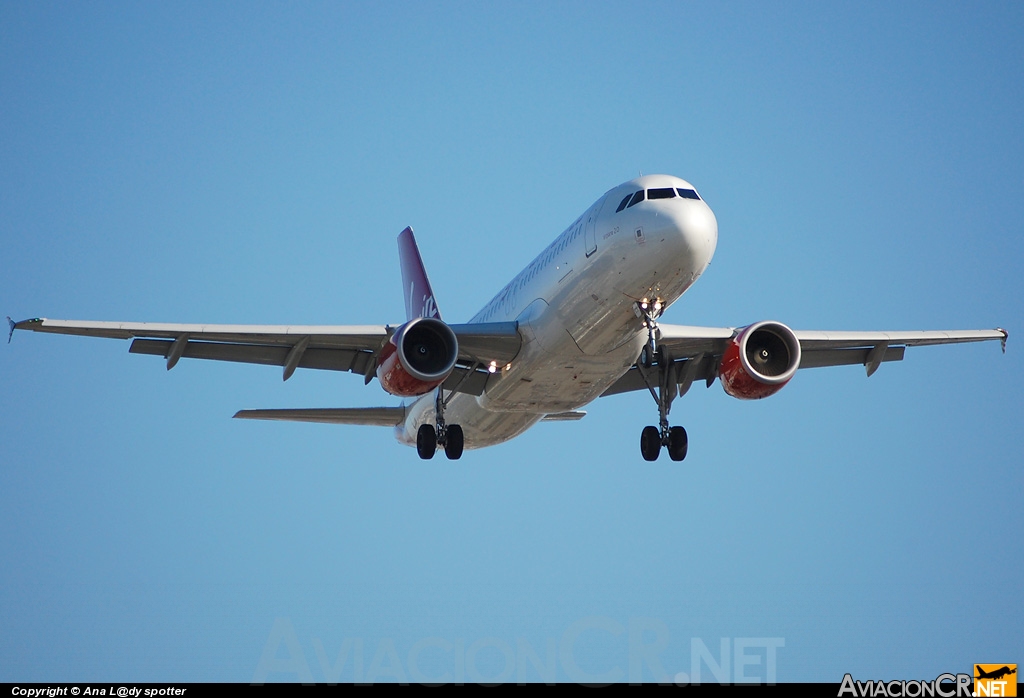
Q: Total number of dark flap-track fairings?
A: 6